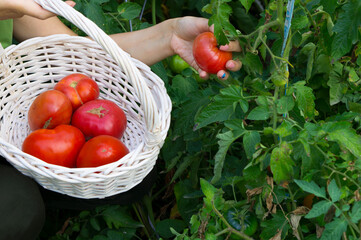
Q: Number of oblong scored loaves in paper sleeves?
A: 0